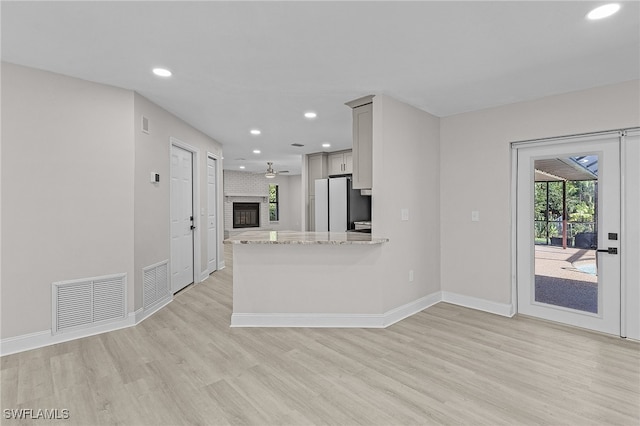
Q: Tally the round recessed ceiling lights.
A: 7